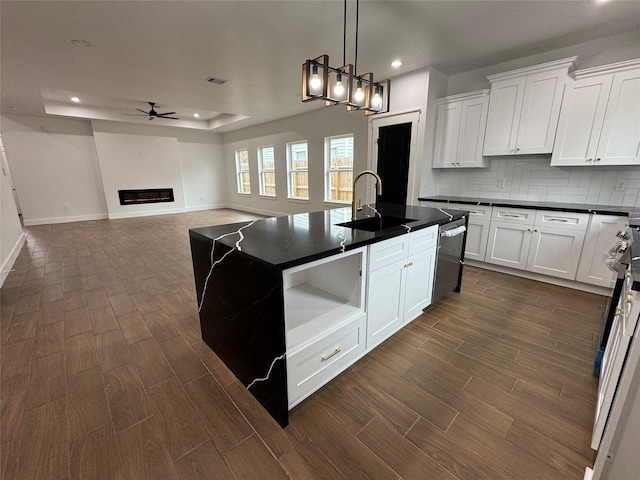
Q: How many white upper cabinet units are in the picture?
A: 3